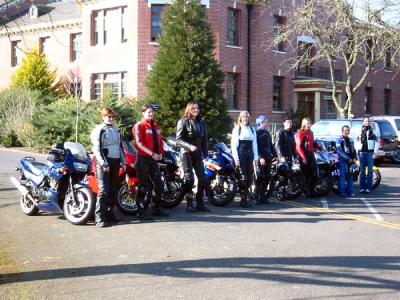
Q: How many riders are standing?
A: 9